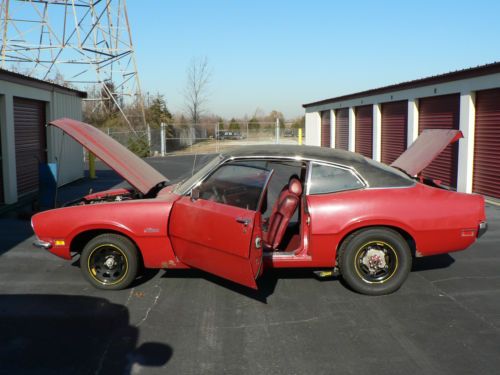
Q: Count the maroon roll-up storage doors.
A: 7